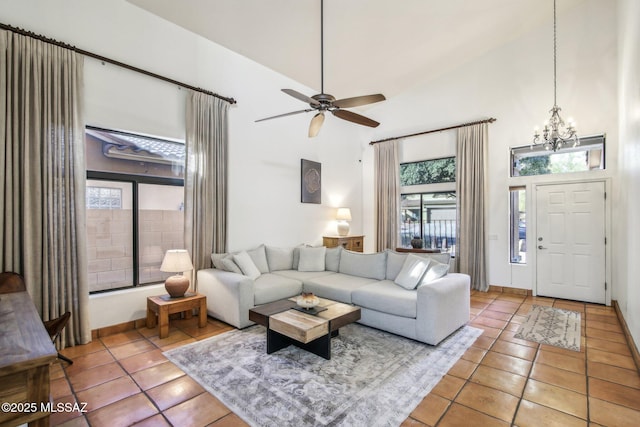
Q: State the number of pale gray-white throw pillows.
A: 5